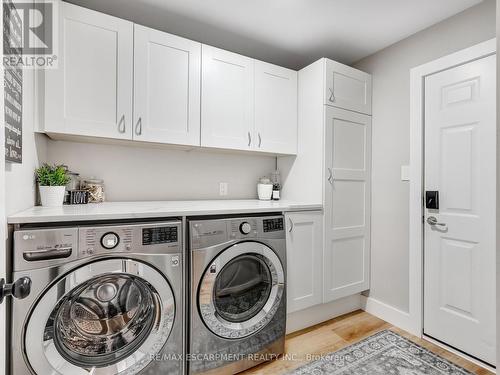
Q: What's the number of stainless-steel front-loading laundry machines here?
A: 2